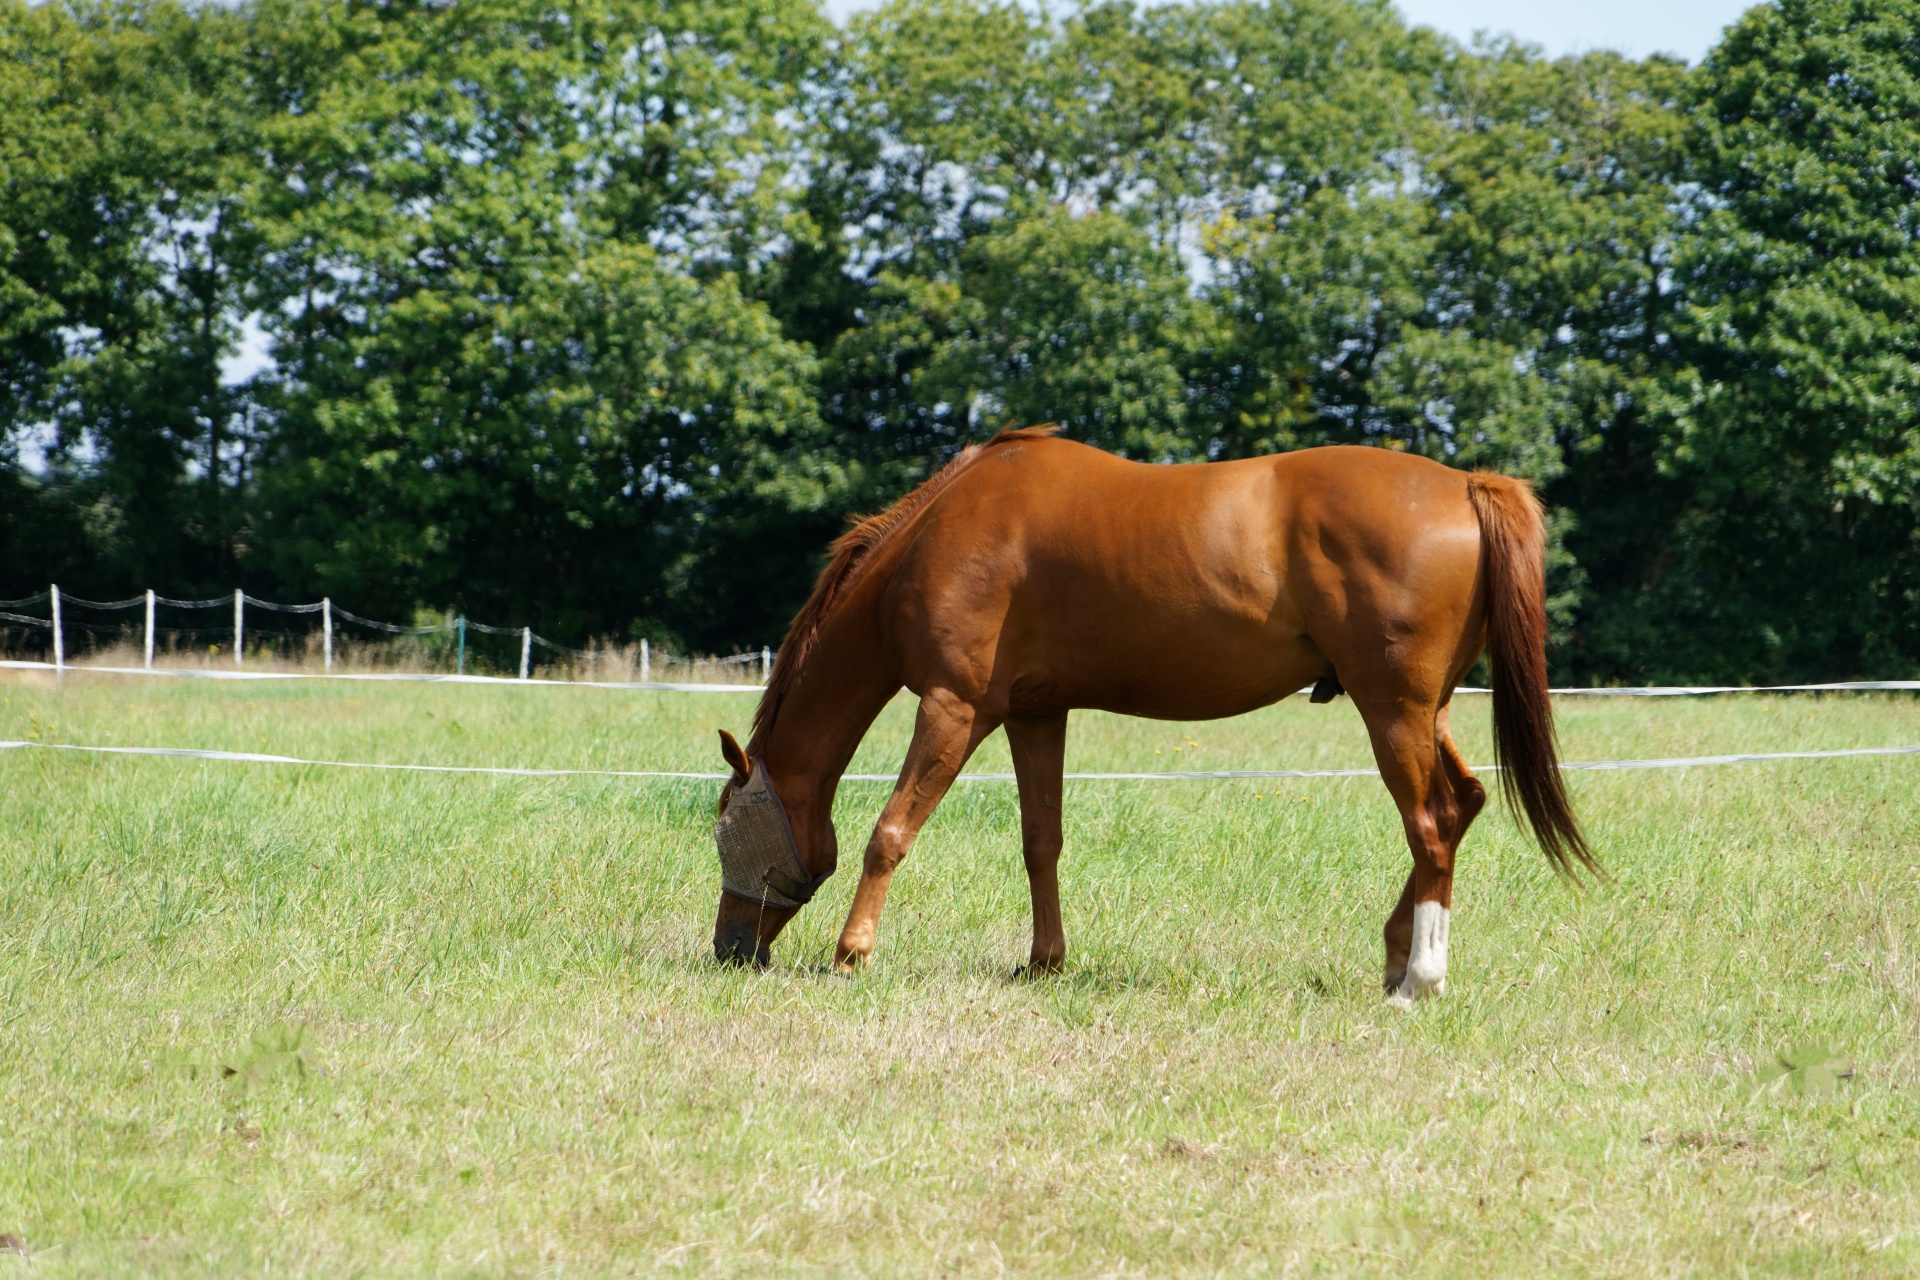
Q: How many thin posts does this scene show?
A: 8